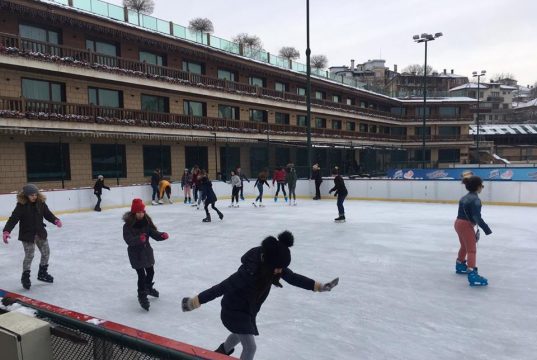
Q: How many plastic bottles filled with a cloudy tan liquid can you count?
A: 0